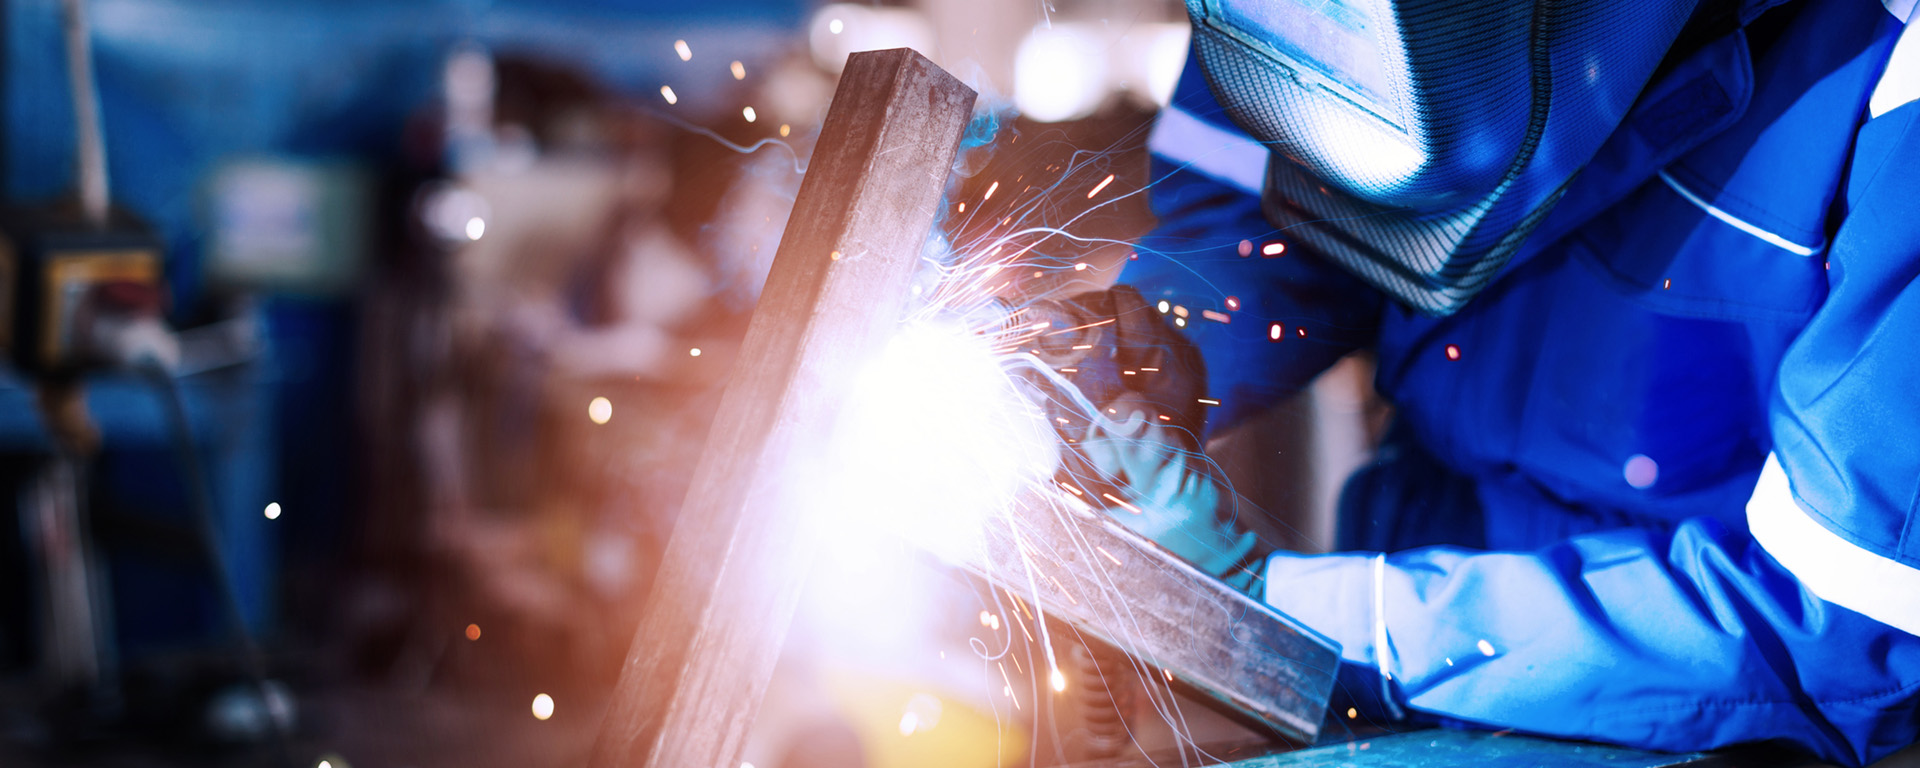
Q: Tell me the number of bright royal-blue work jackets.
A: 1